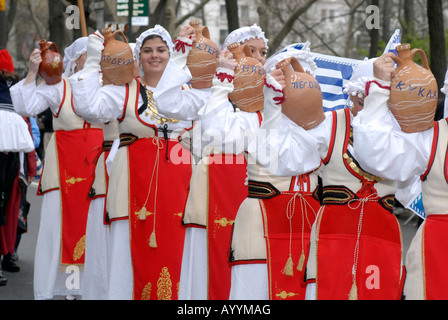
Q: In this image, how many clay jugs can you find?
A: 6